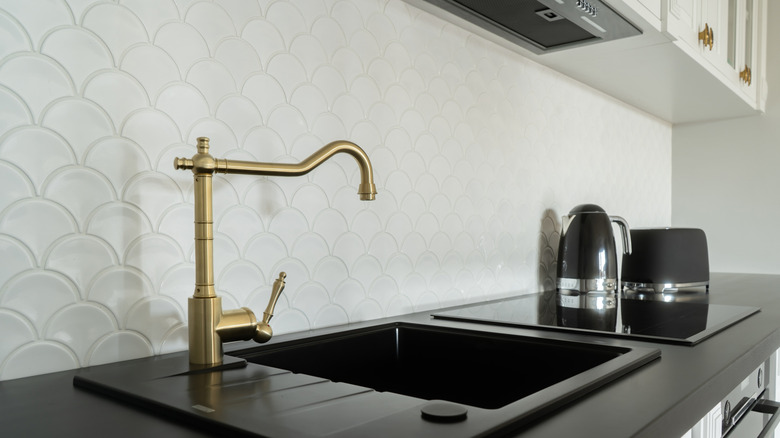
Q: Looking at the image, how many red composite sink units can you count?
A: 0